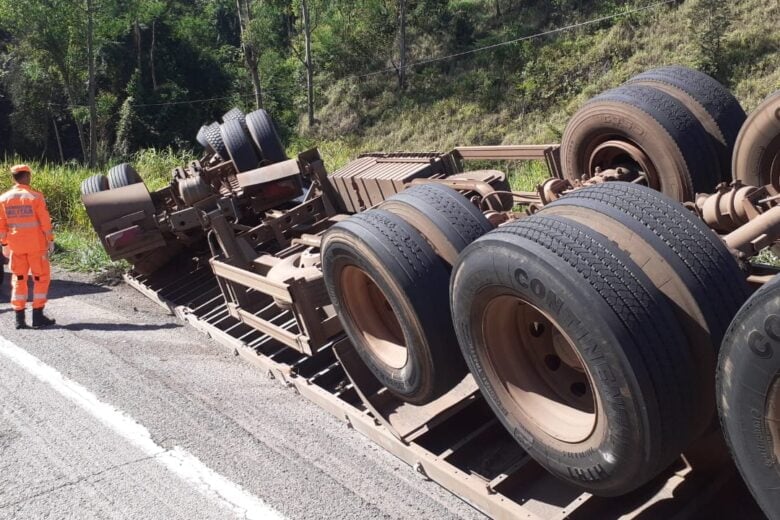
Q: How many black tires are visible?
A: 15